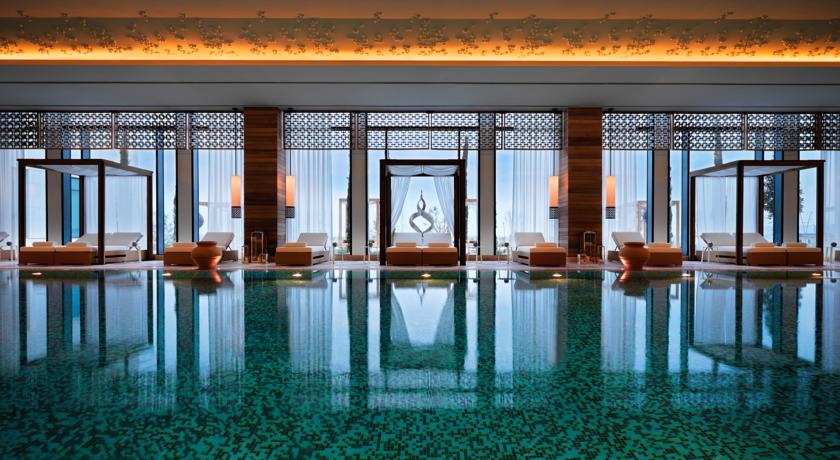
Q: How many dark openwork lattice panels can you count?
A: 12